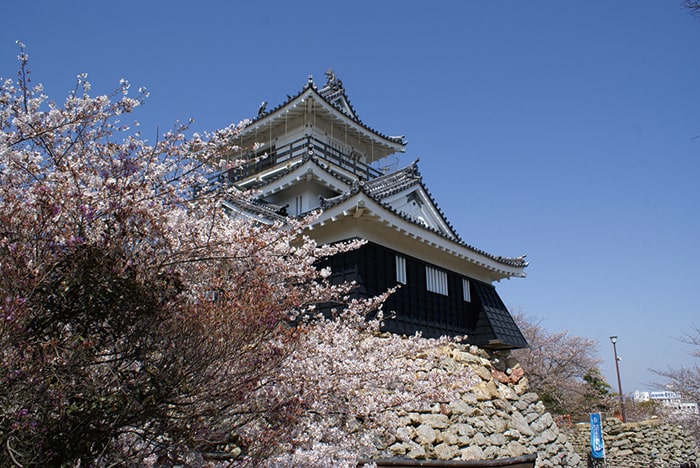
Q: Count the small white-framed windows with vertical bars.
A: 3